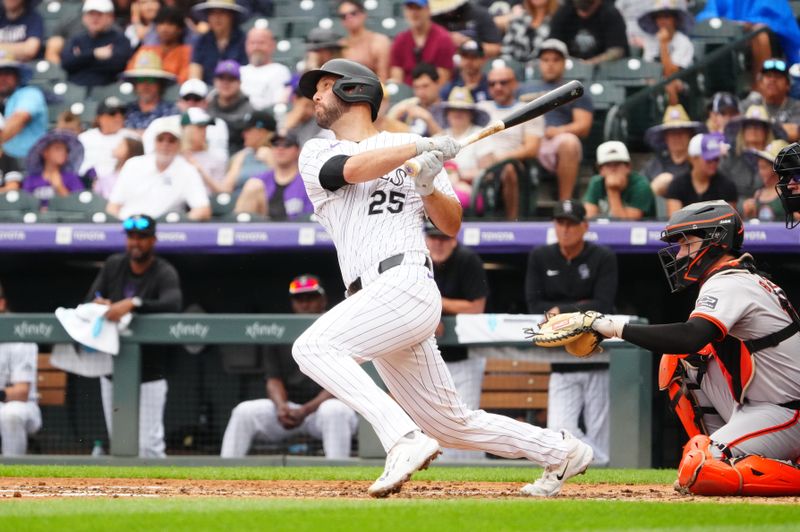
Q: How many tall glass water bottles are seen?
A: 0